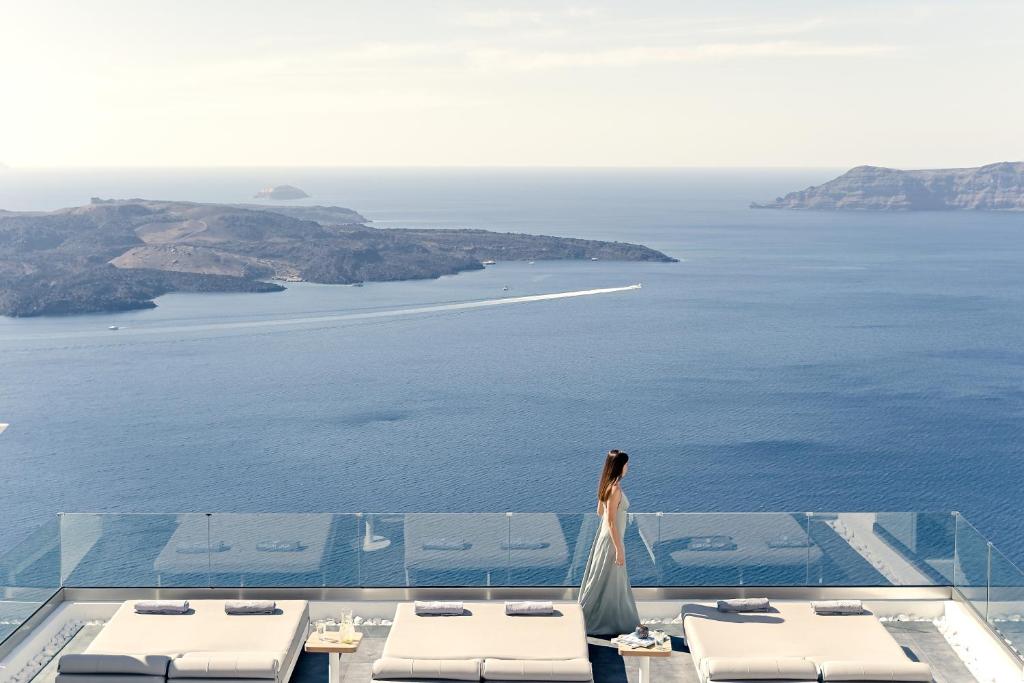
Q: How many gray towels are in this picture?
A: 6